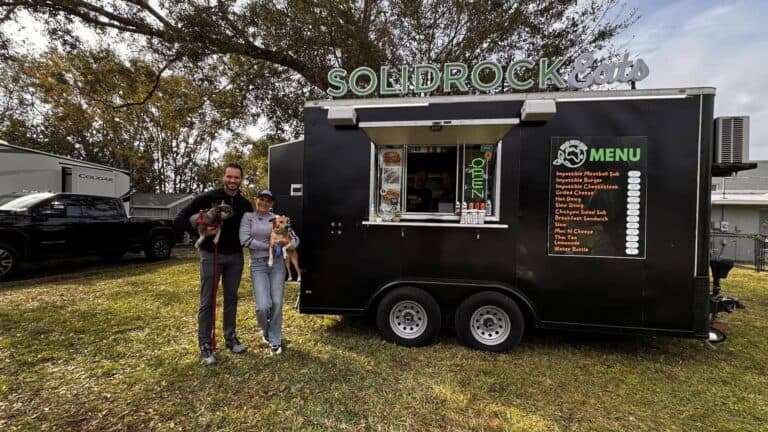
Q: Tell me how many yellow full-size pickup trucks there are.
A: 0